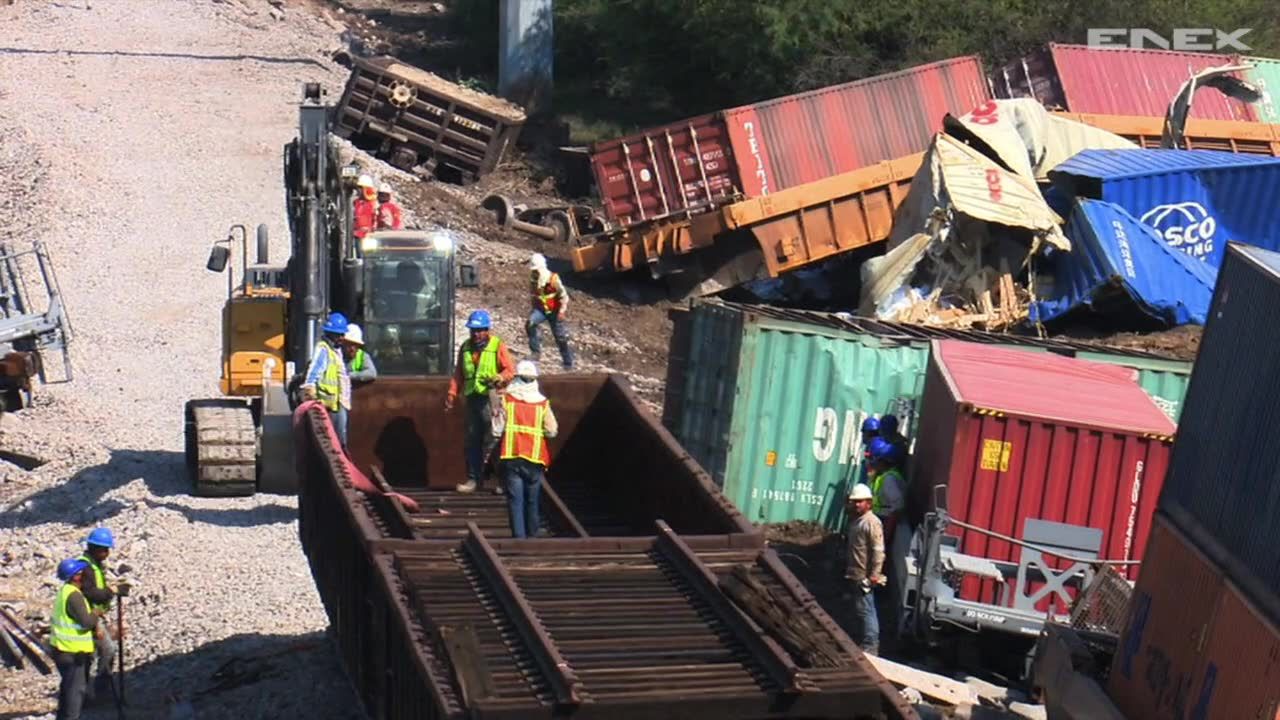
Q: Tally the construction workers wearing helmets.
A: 13